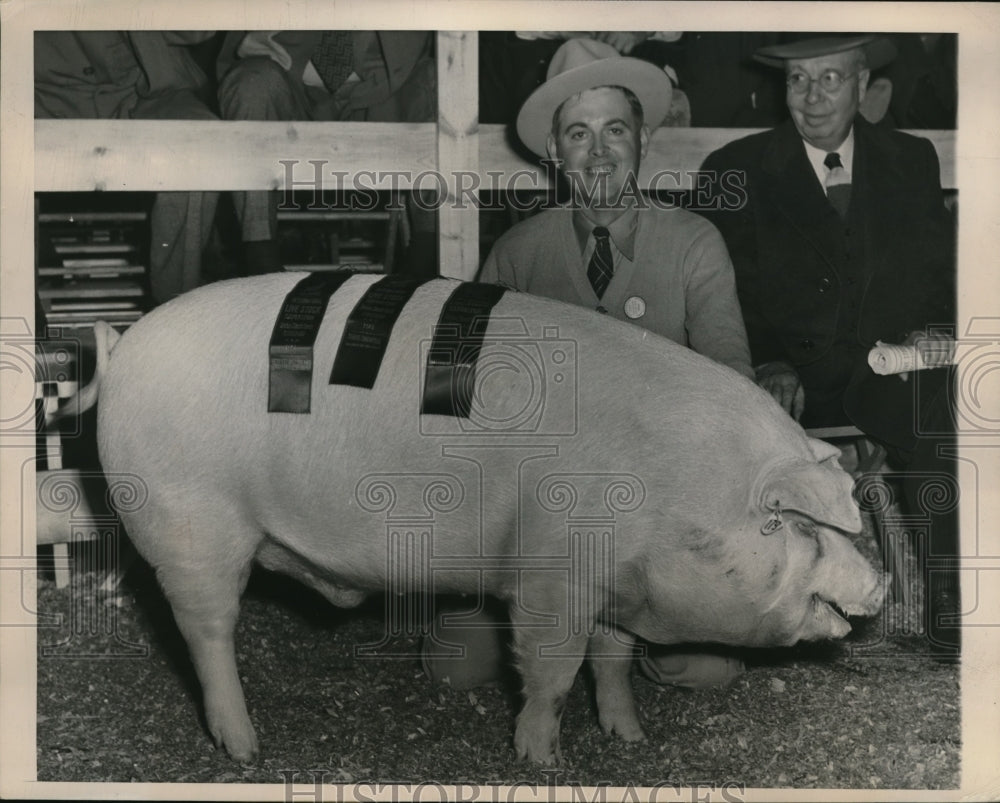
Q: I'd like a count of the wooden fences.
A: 1